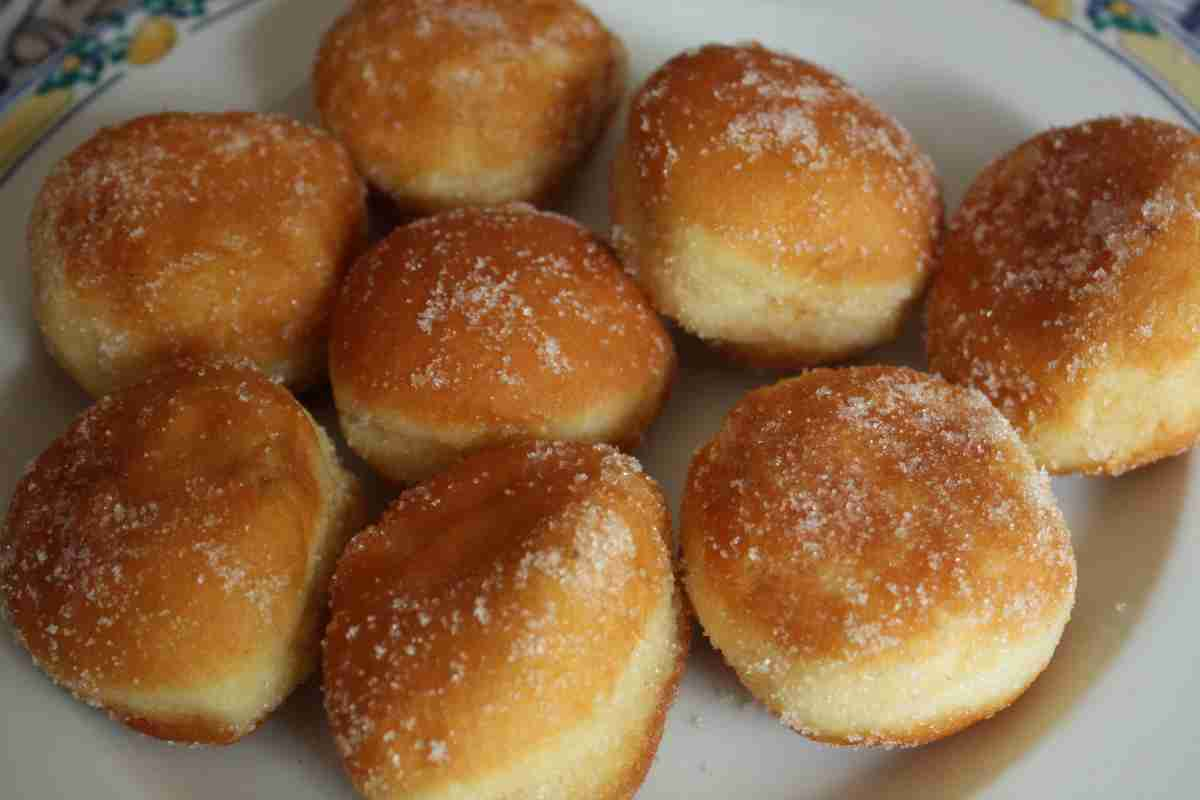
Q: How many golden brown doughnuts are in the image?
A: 8